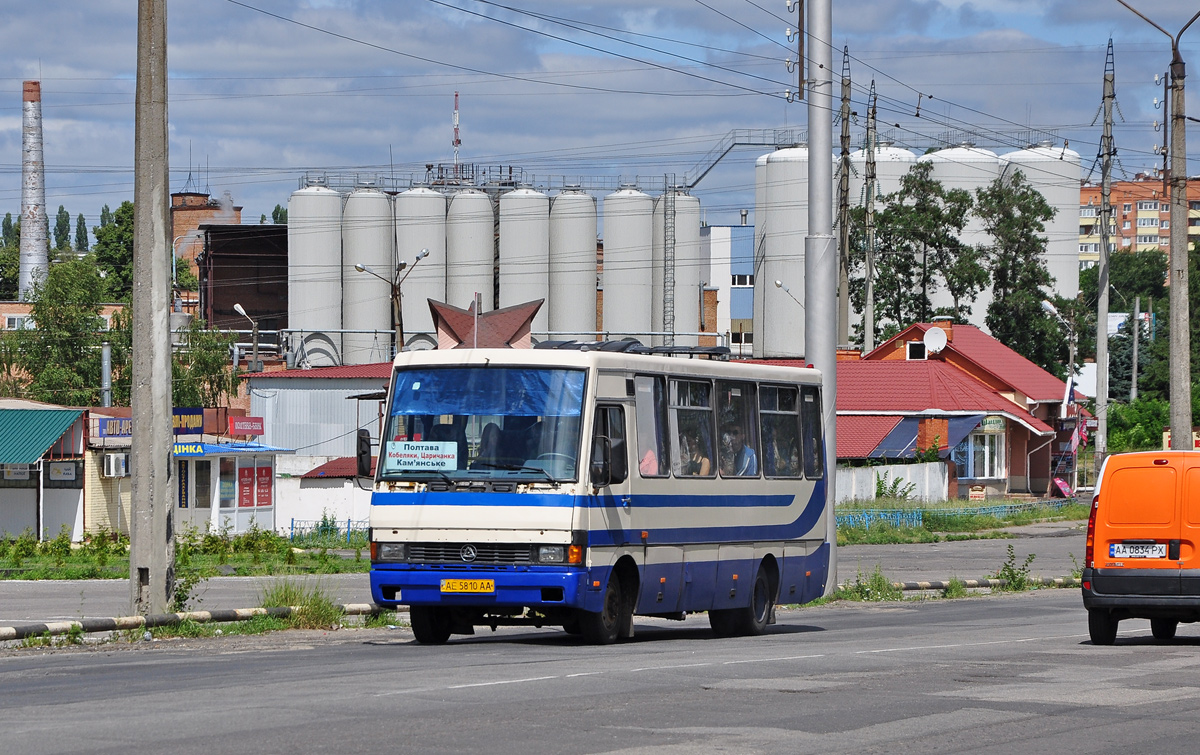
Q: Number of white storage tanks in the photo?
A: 13